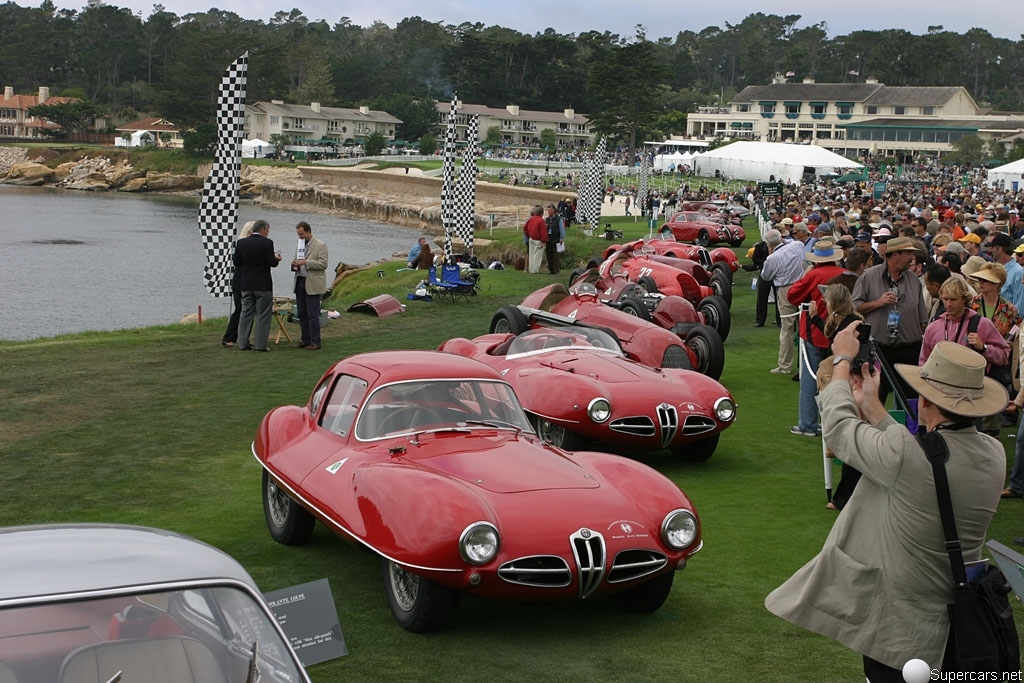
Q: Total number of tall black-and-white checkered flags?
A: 6